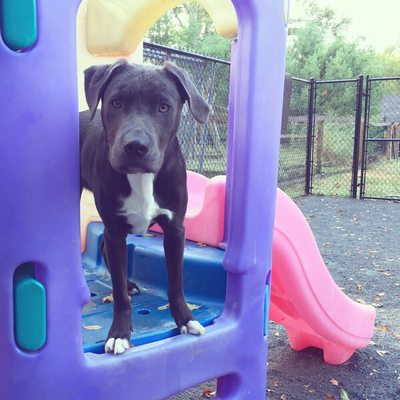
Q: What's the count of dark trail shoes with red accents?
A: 0